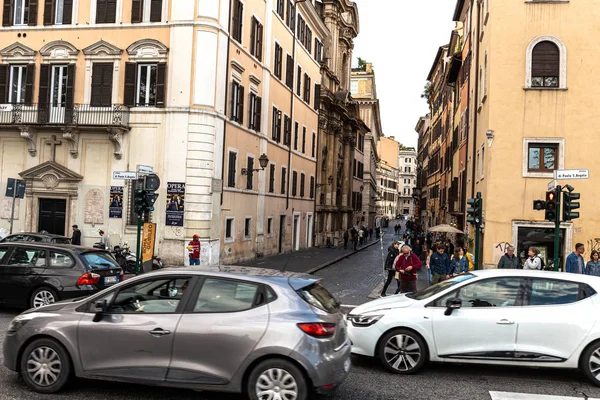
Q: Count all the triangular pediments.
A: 3